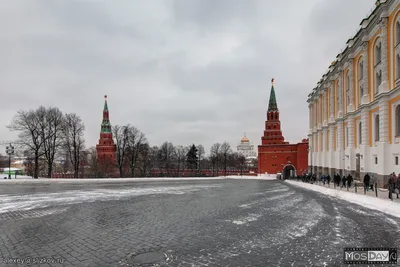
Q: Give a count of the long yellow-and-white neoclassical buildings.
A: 1